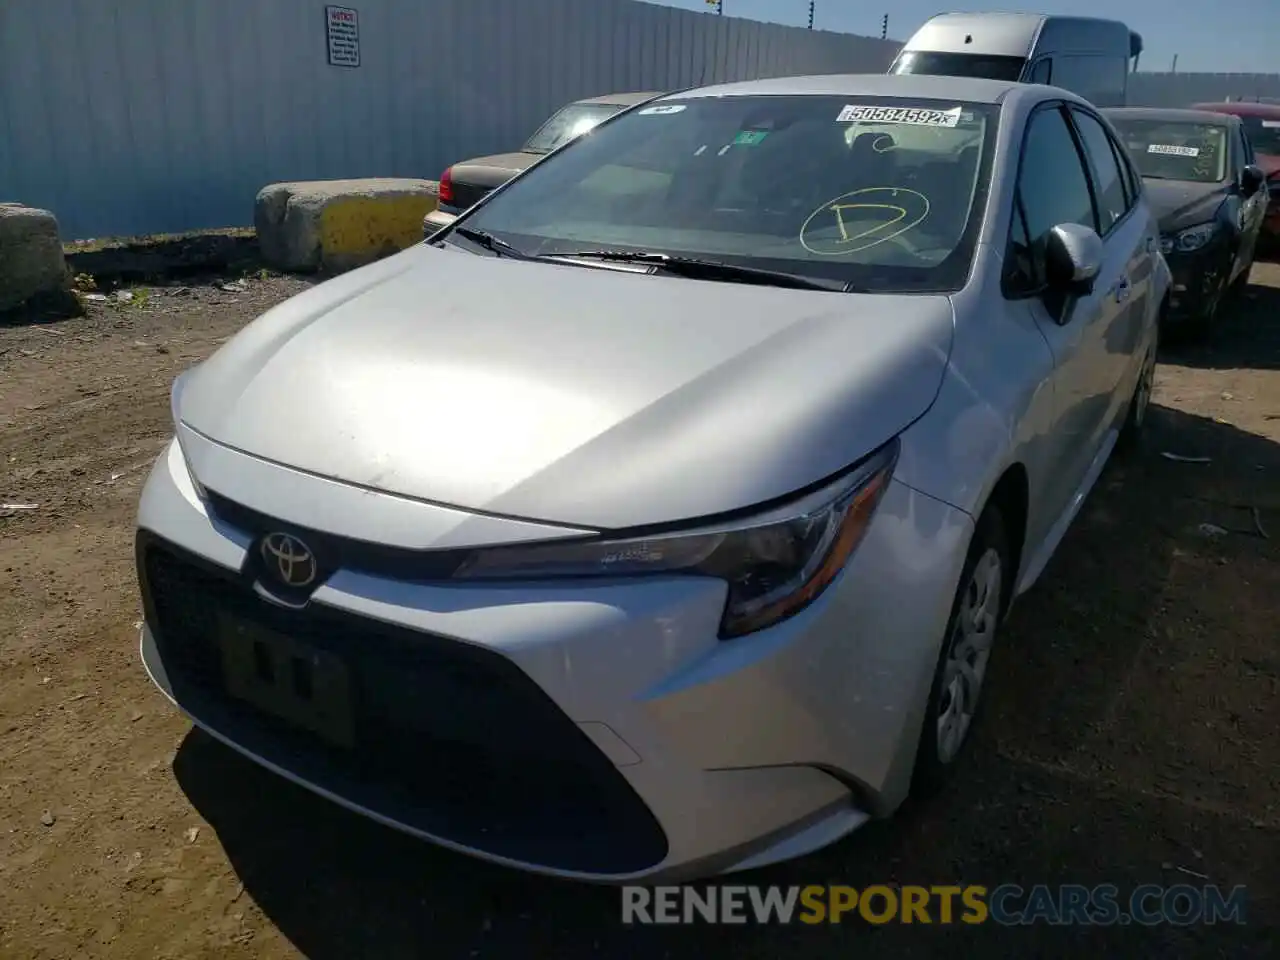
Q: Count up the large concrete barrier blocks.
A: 2